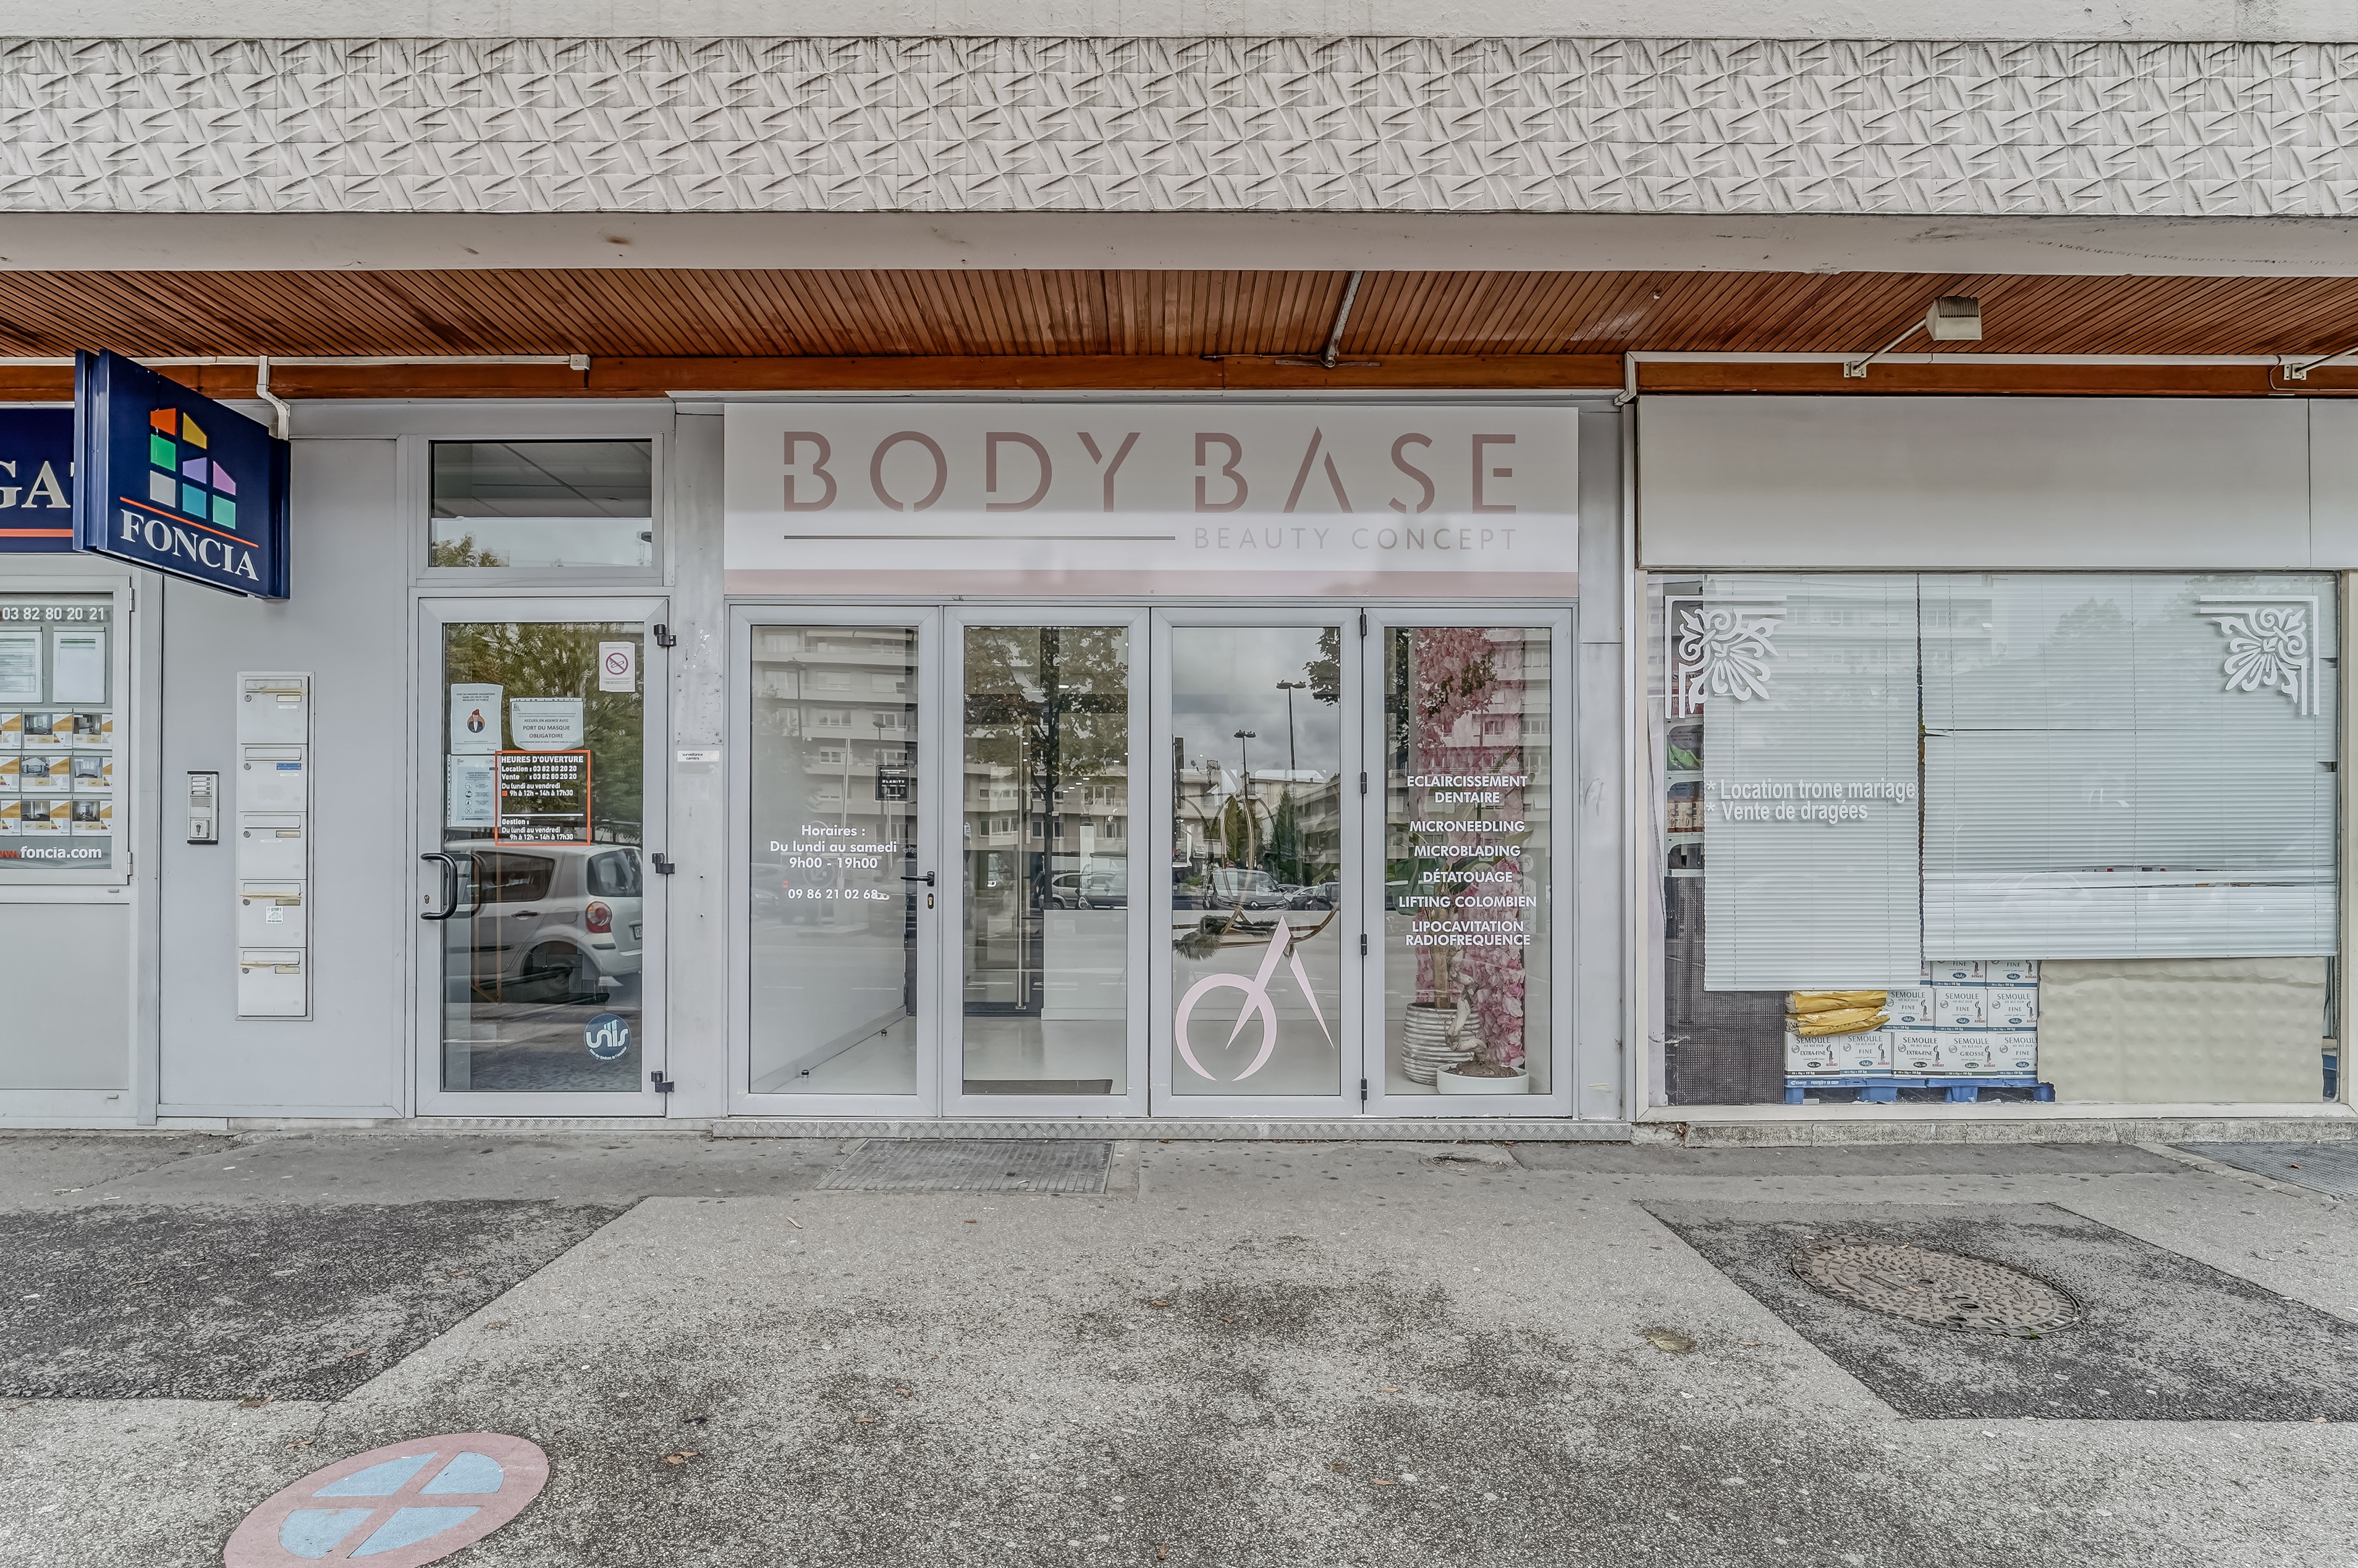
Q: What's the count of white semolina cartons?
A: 11